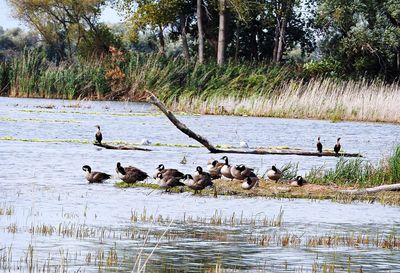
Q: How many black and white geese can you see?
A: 12